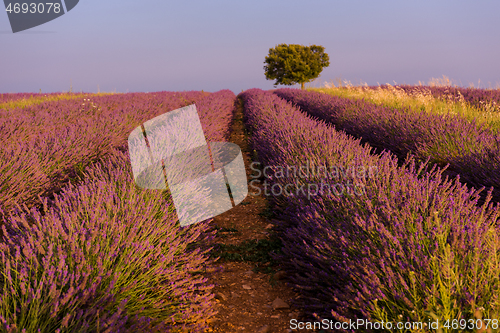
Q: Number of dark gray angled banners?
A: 1